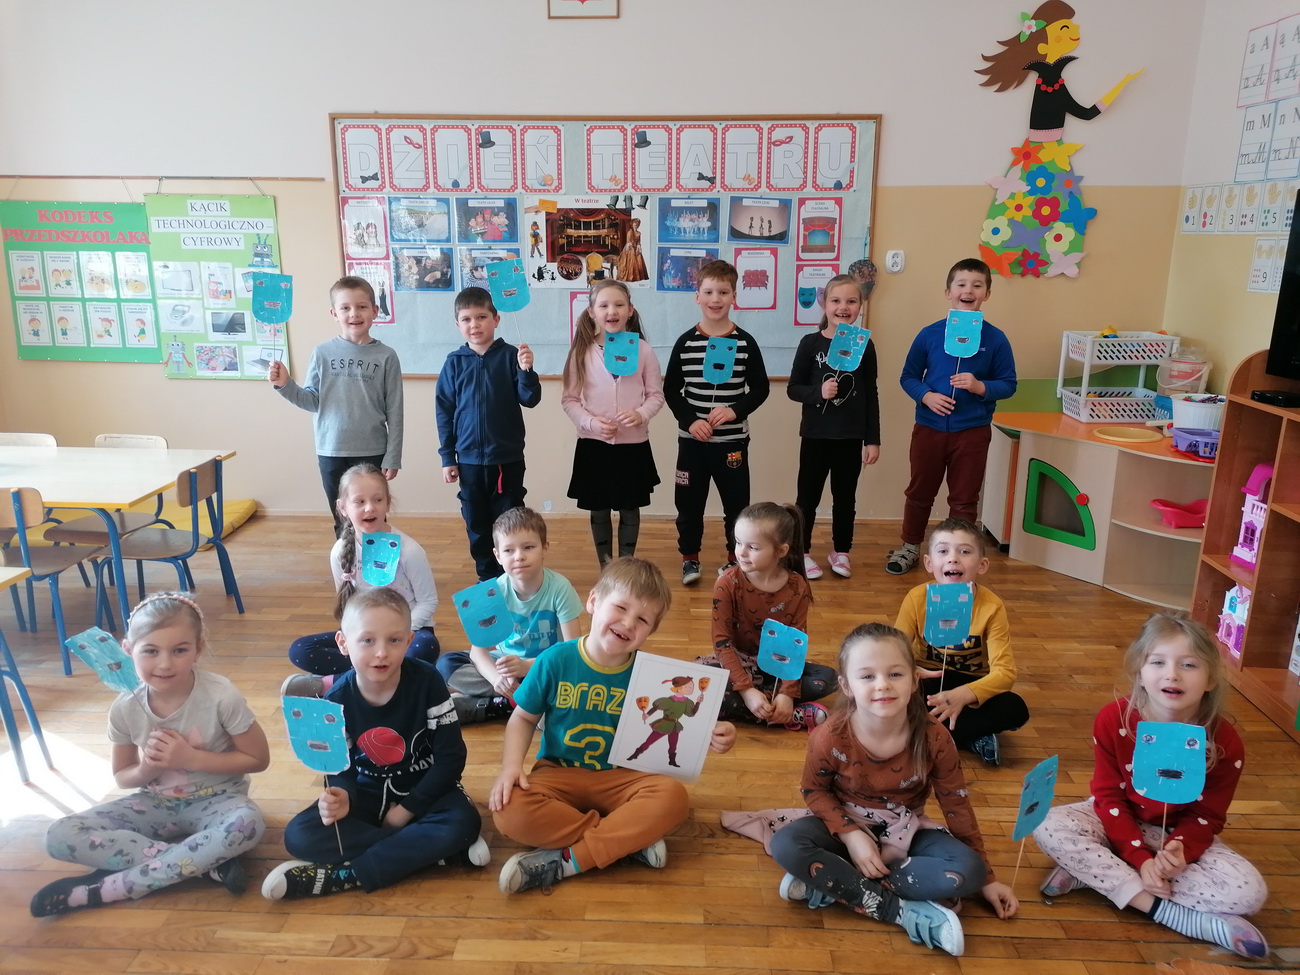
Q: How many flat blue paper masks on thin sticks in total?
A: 14